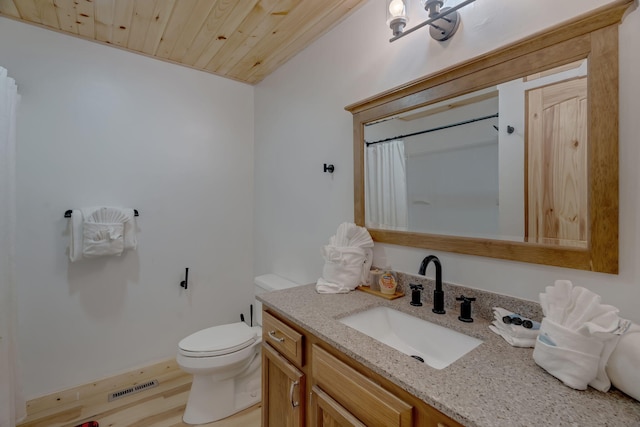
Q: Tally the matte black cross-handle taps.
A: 2